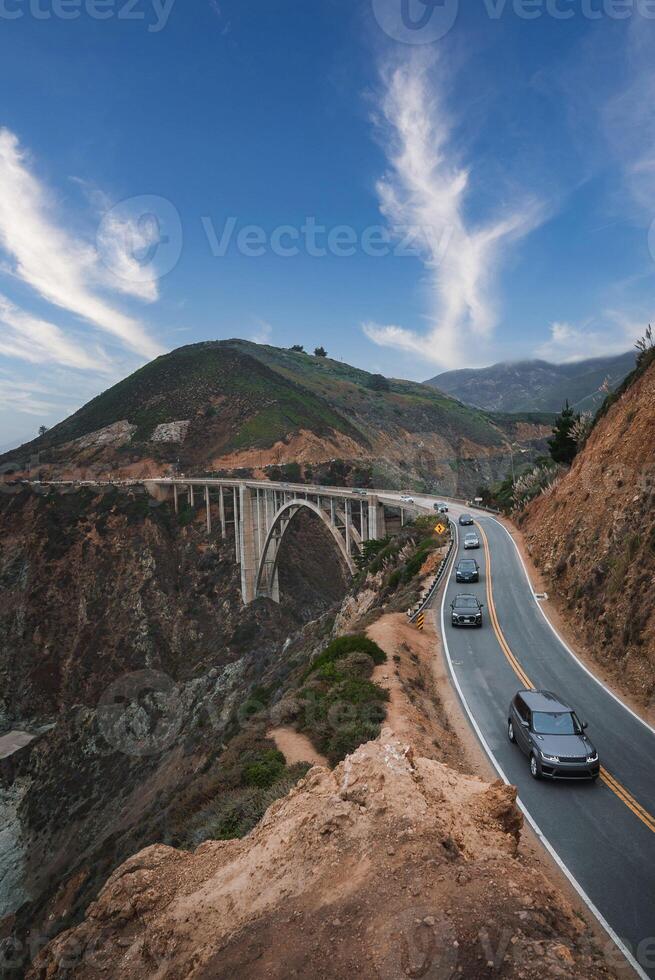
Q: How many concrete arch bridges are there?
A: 1